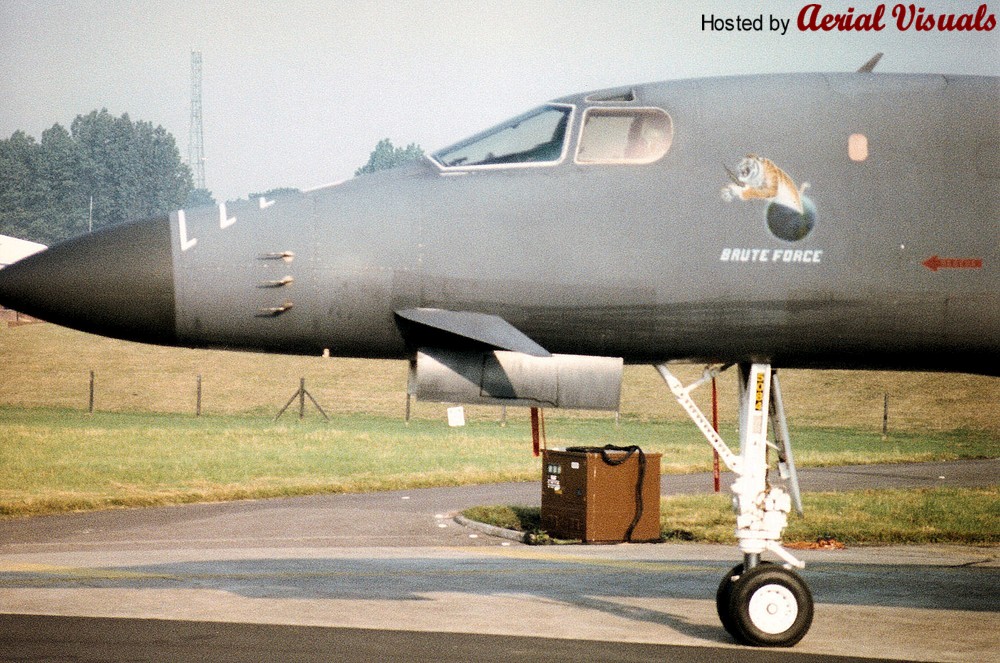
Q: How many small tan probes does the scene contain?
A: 3